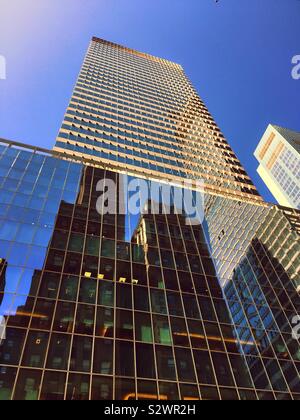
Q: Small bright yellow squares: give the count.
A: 4